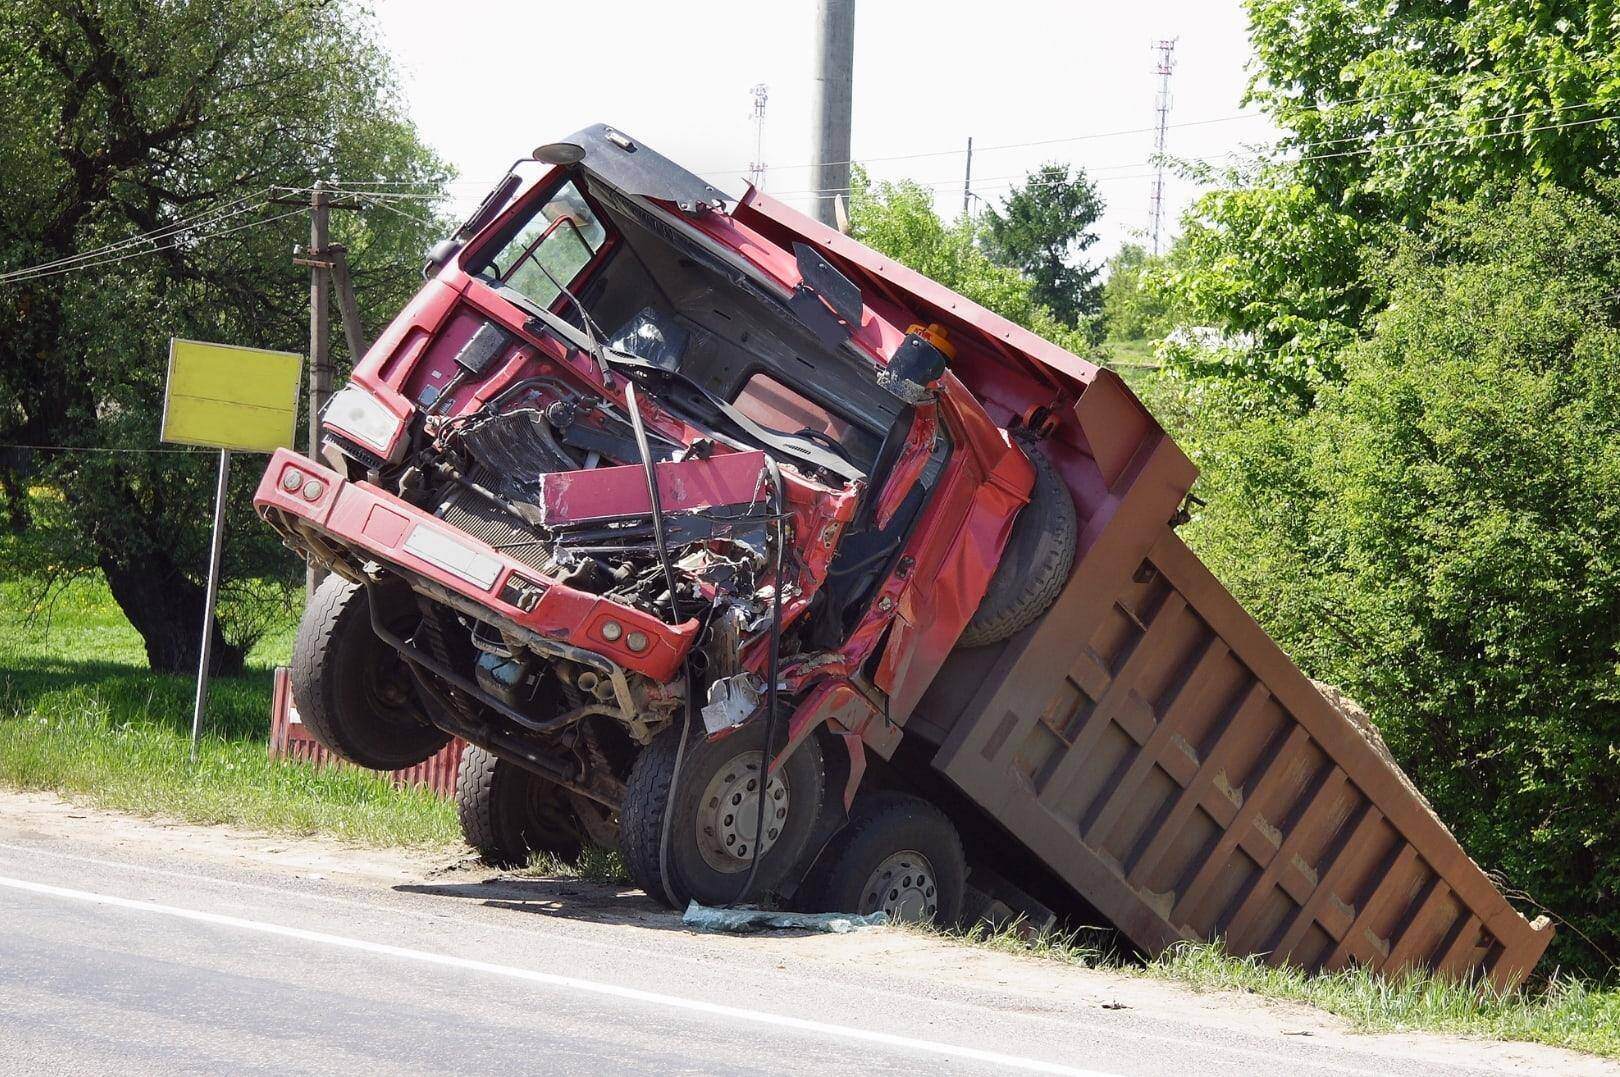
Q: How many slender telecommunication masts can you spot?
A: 2